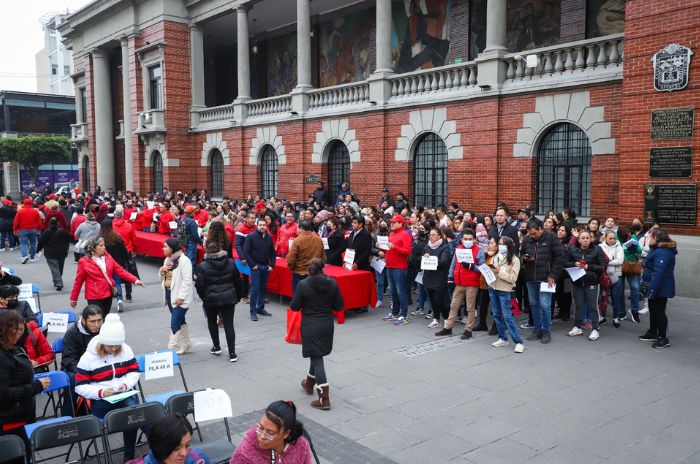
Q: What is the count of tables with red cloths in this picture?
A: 2